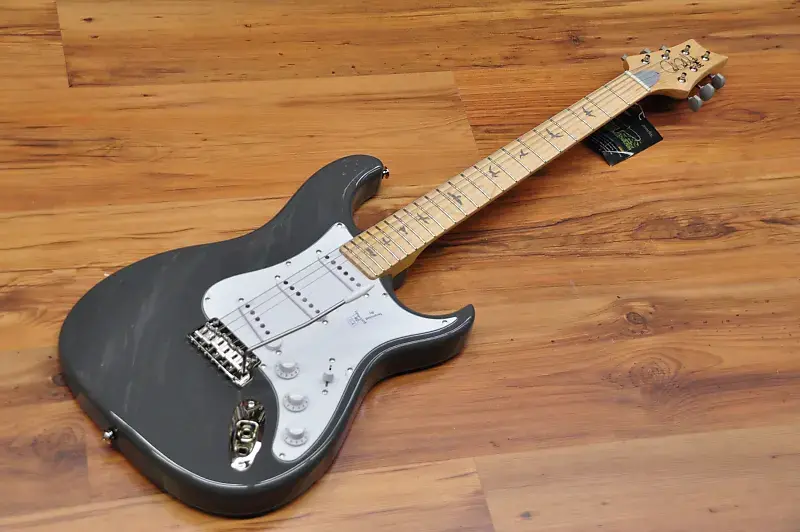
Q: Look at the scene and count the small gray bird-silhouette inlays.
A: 9